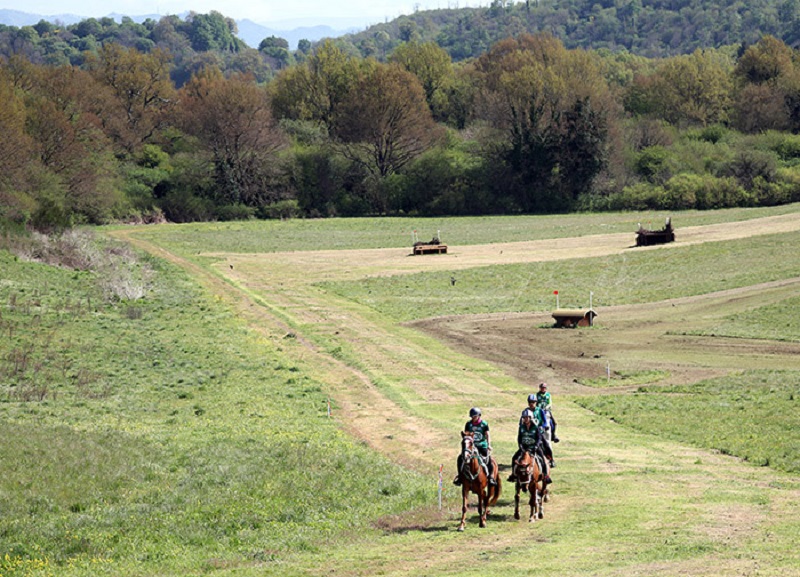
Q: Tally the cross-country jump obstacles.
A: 3